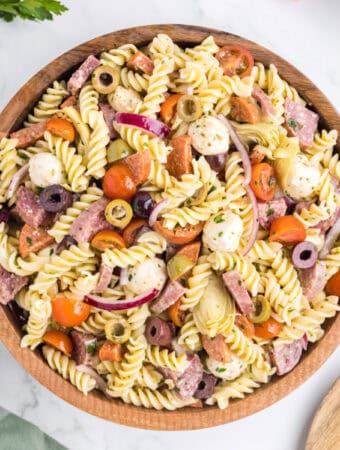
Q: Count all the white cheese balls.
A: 7